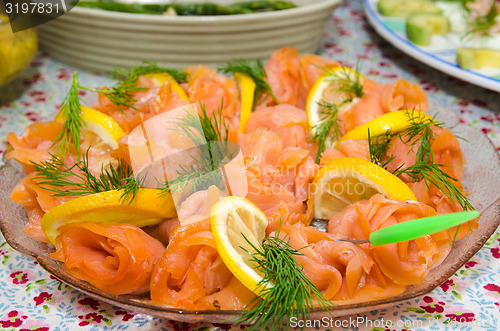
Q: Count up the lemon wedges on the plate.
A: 8